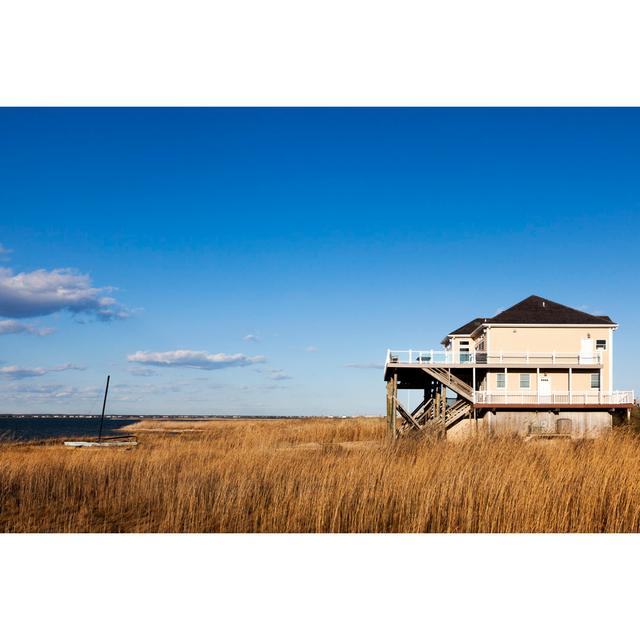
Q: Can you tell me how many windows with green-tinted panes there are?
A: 3